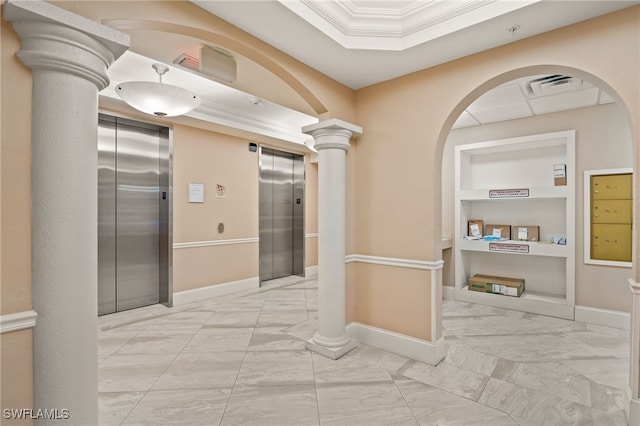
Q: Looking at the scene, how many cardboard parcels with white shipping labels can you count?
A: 5